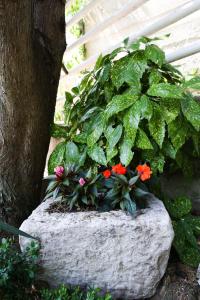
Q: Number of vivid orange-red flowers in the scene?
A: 3